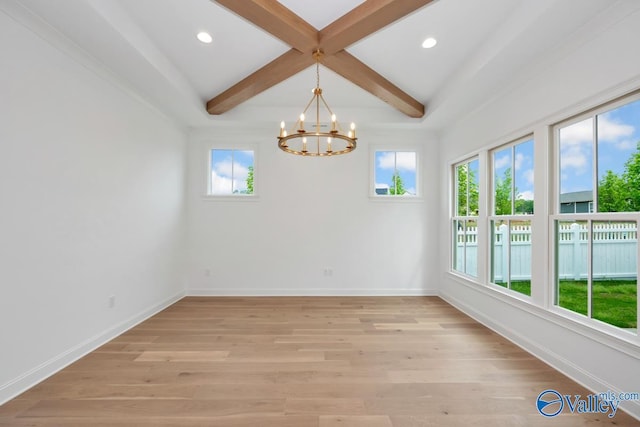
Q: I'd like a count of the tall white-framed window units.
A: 3